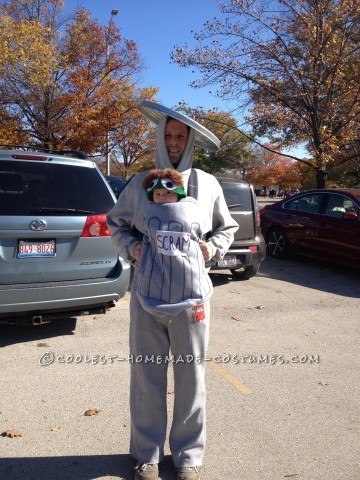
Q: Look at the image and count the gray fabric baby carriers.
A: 1